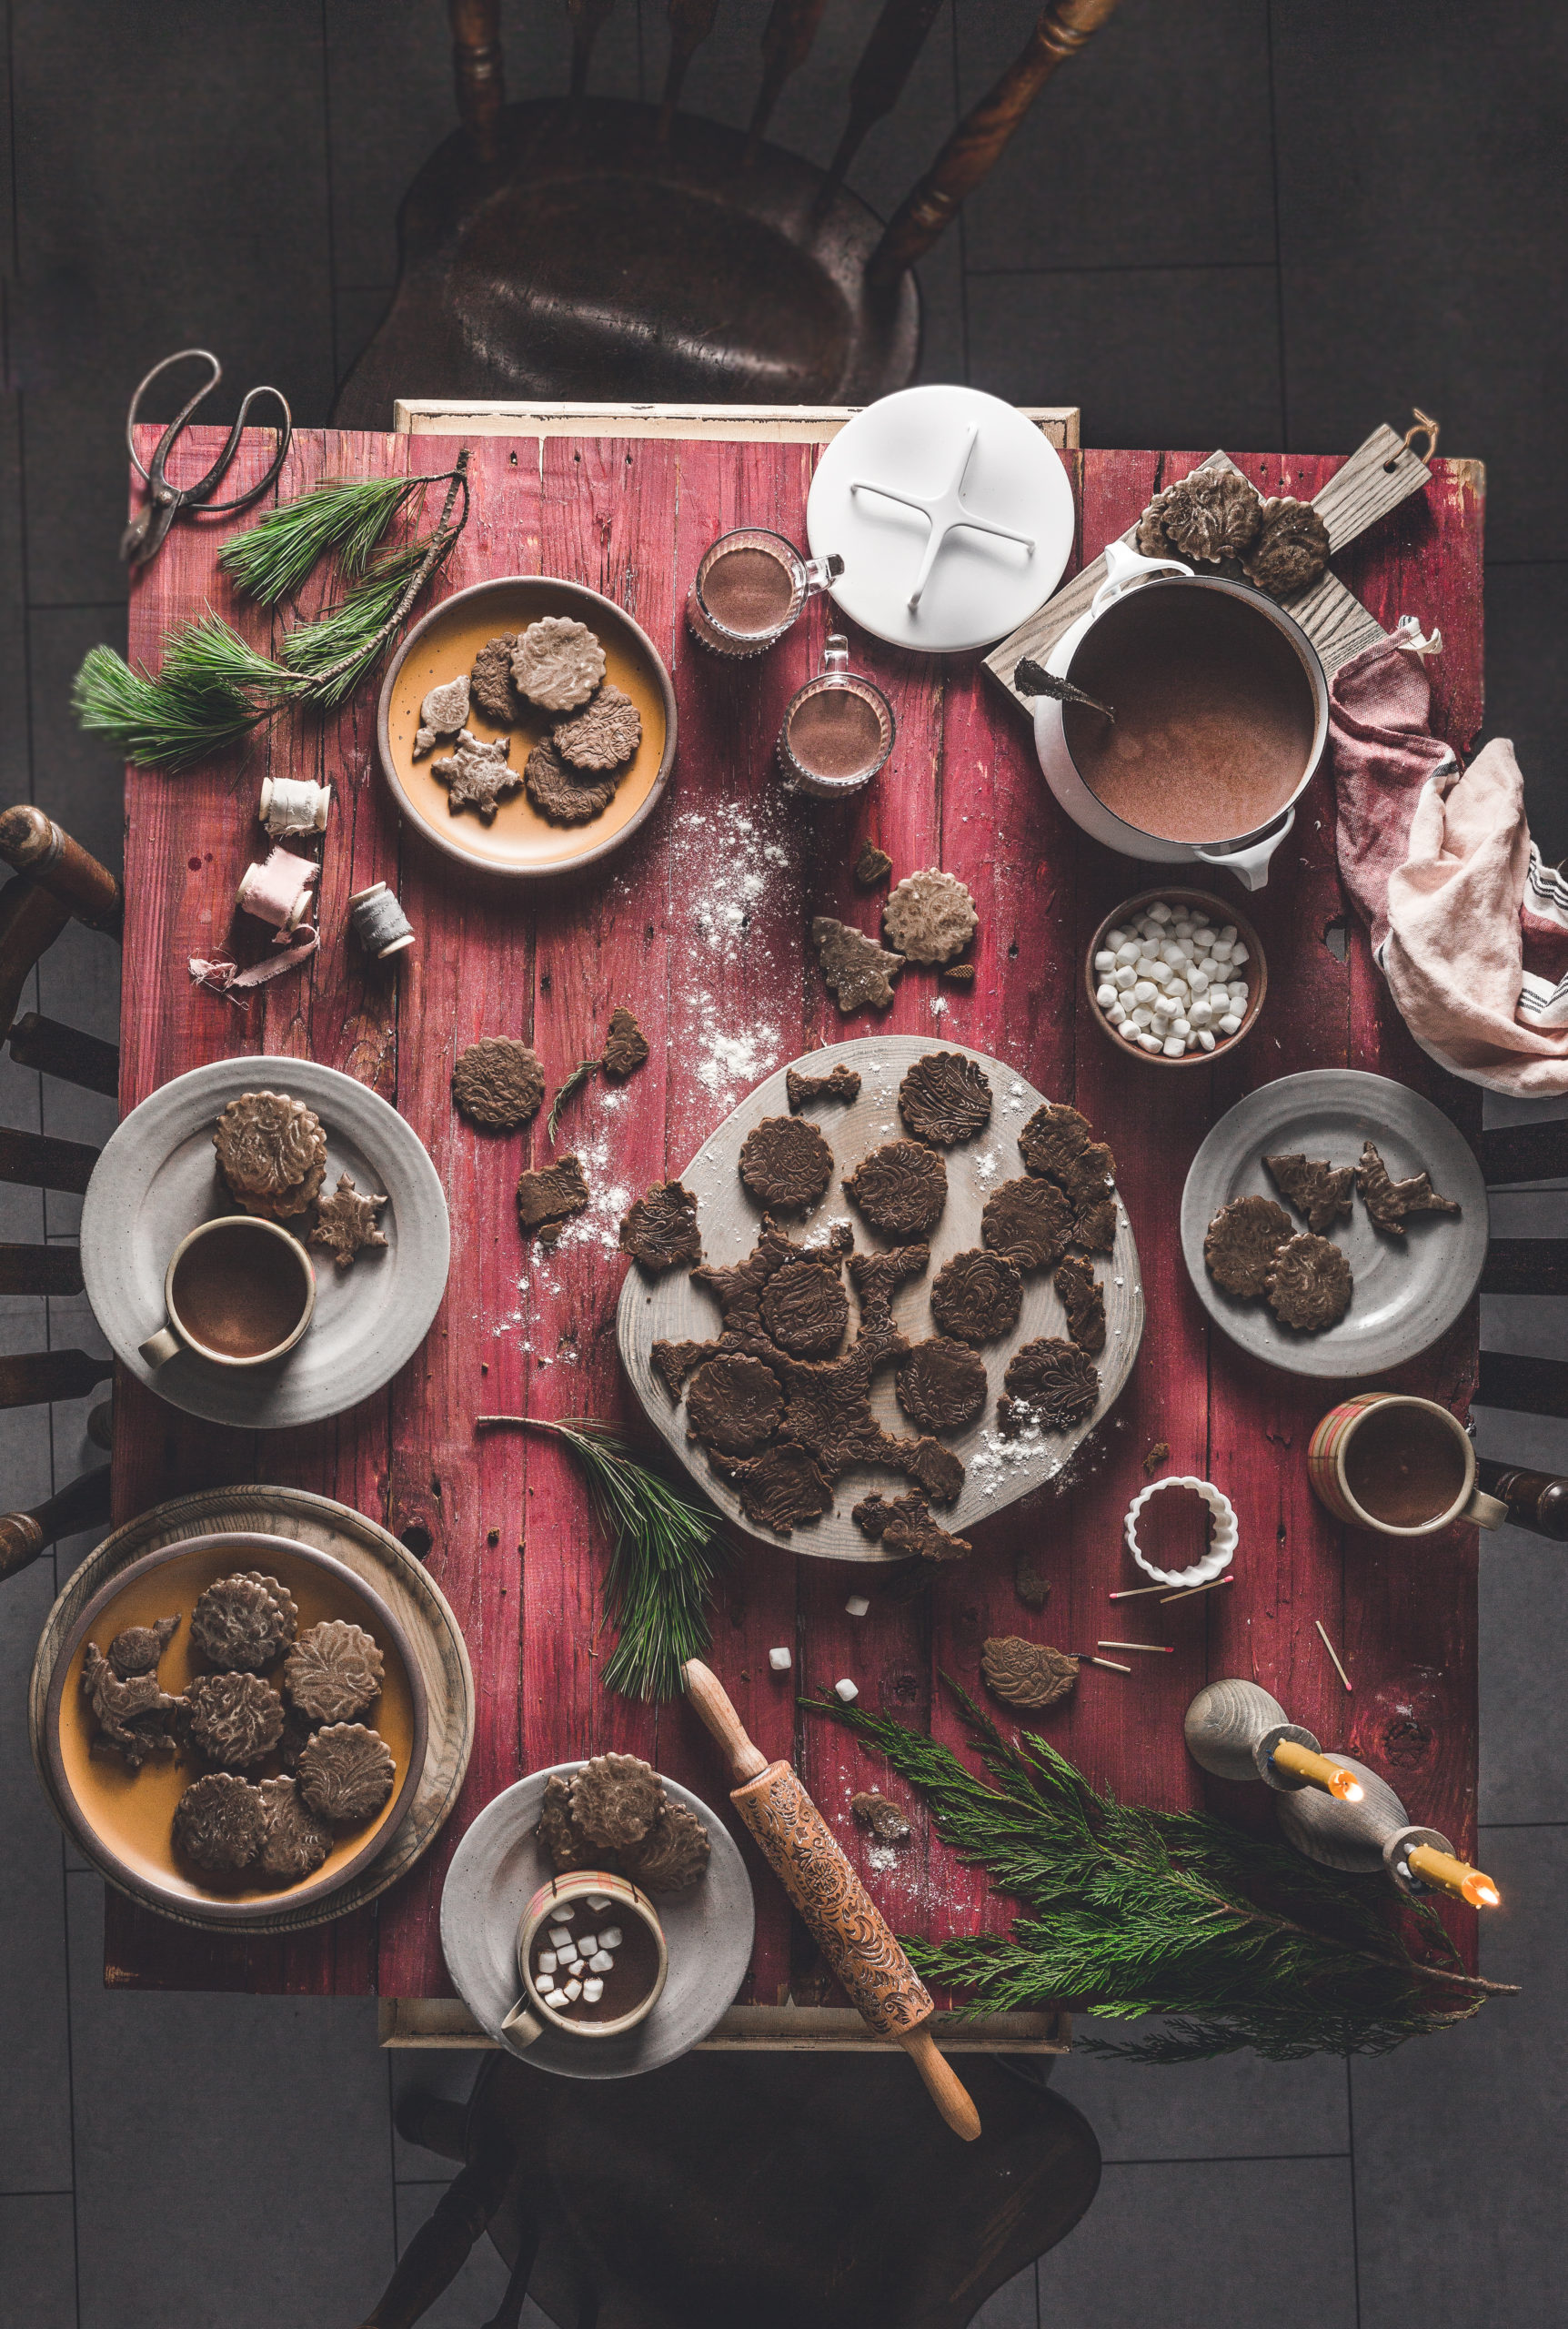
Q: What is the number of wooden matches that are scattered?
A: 5